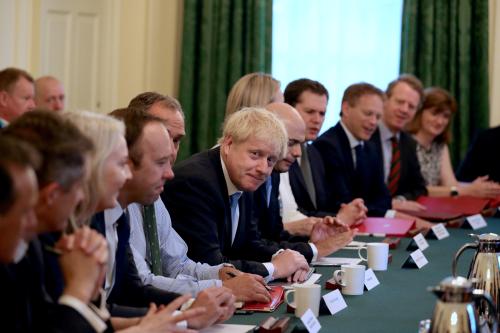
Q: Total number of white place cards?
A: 7